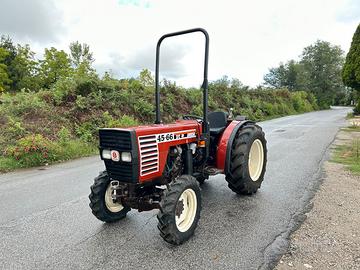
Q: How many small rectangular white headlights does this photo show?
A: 2